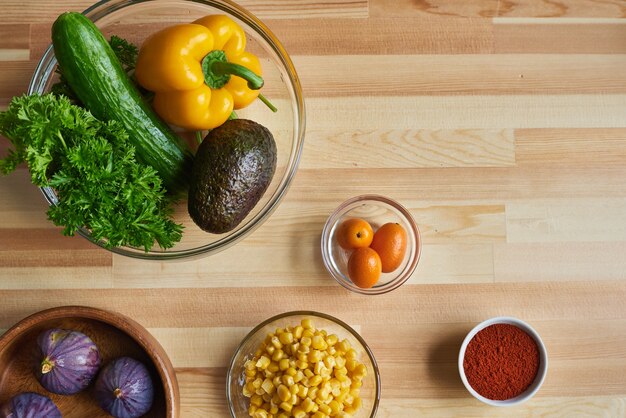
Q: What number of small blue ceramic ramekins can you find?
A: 0